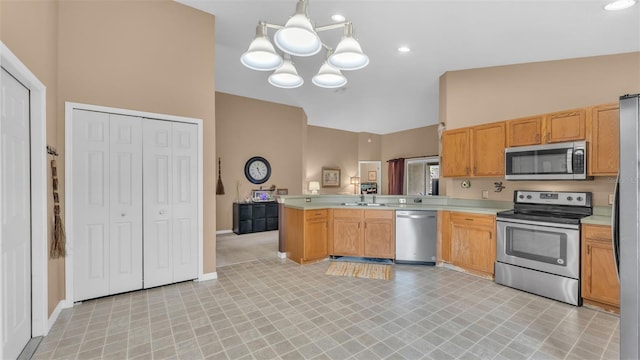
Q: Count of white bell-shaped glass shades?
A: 5